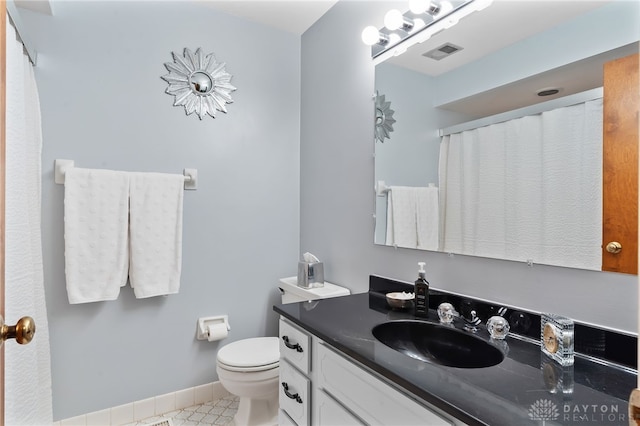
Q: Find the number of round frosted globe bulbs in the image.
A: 3